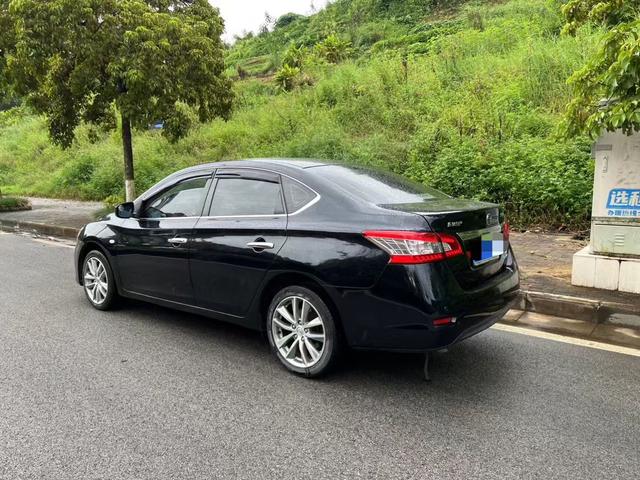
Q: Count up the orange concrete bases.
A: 0